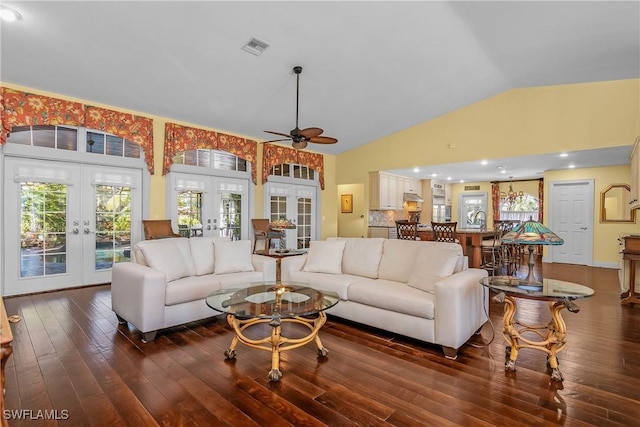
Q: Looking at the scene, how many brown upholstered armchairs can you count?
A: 2